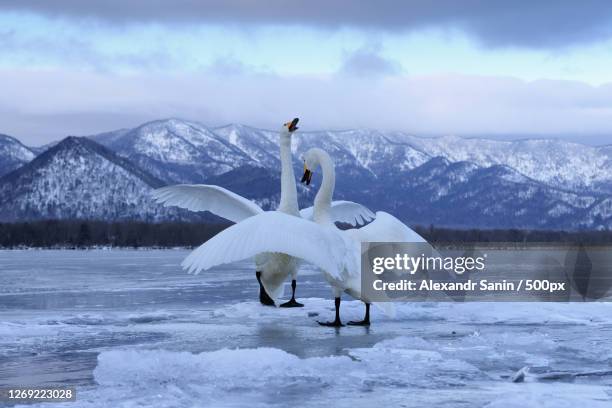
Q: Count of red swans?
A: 0